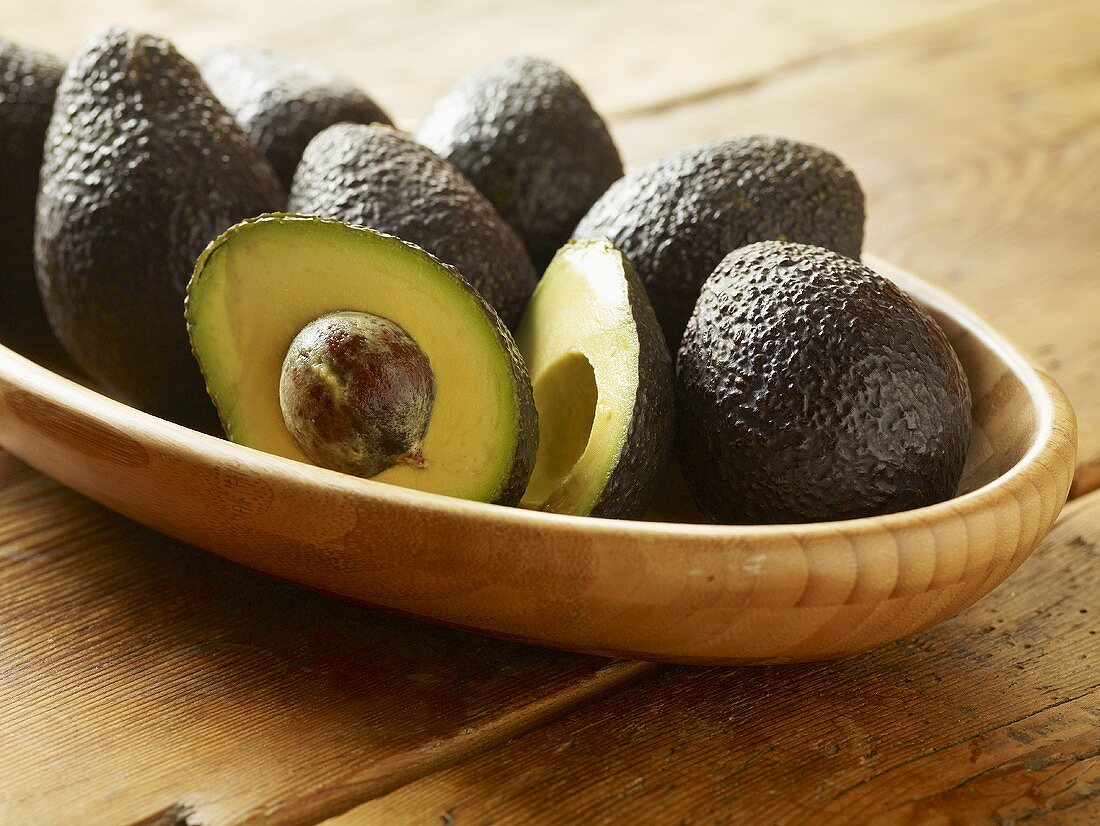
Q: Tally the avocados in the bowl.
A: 8